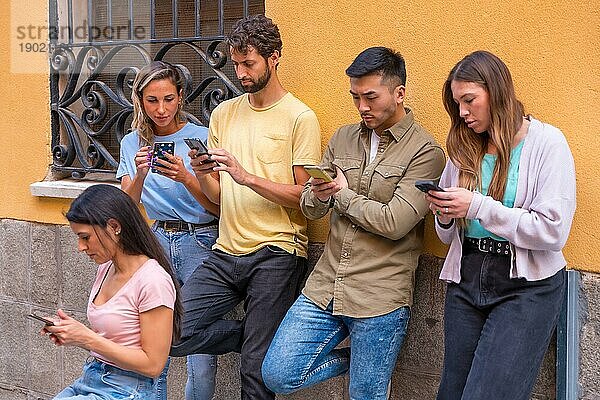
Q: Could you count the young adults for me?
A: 5